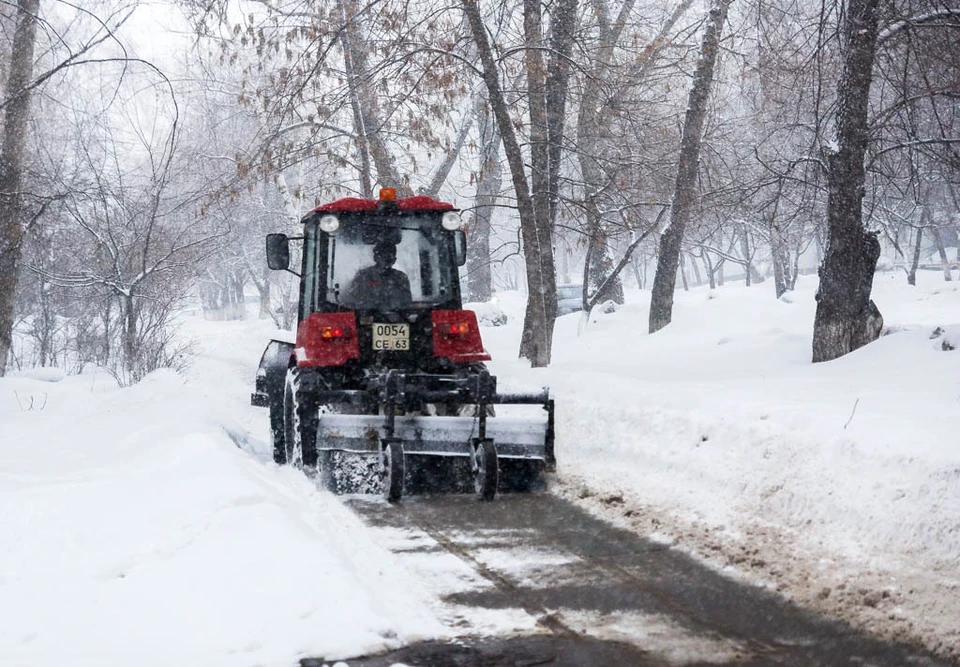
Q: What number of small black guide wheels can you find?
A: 2